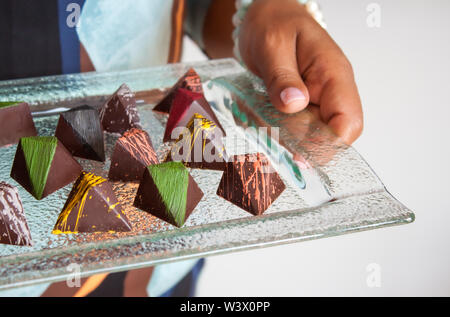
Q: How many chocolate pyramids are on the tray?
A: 12